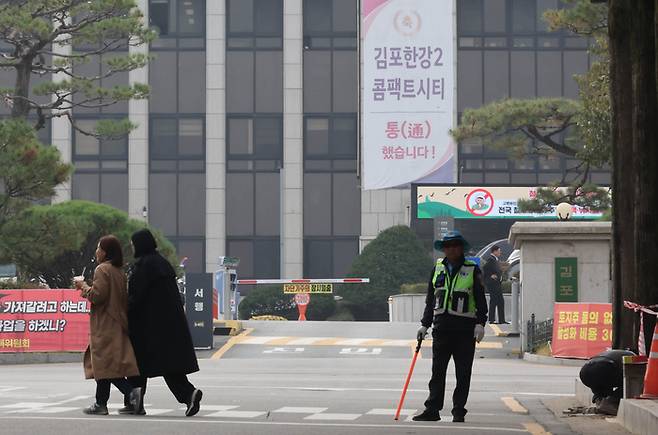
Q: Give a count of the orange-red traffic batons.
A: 1